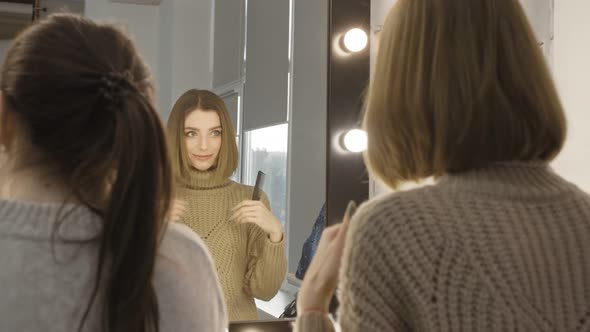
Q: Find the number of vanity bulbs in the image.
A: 2